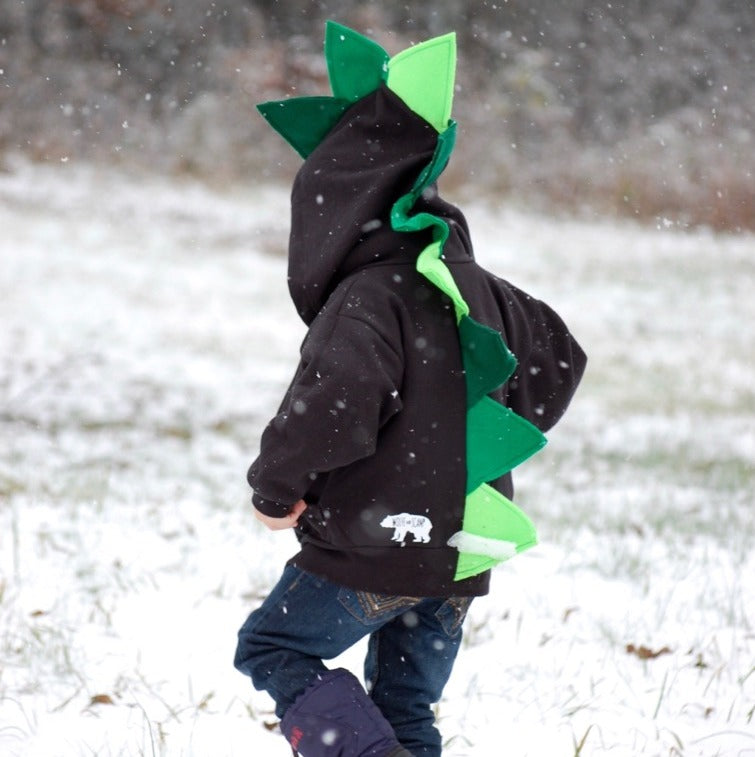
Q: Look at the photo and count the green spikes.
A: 9